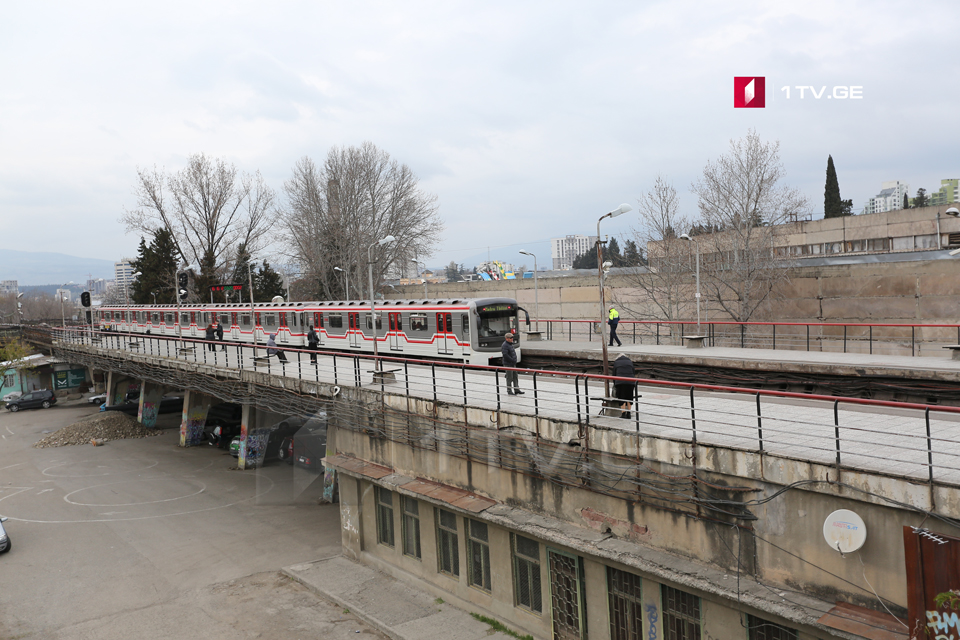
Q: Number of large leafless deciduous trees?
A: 4